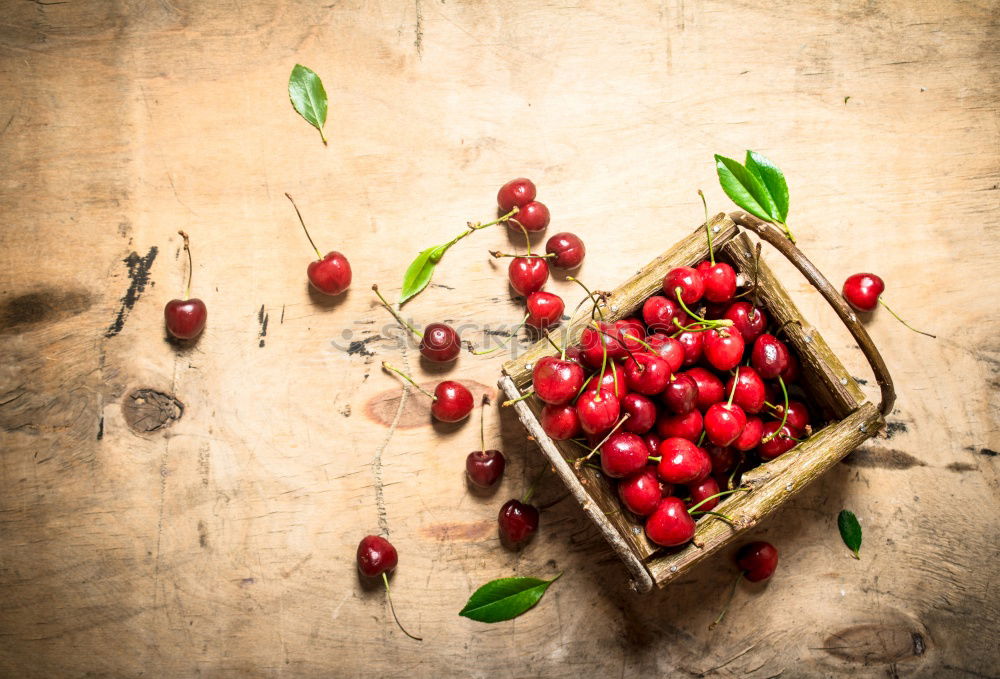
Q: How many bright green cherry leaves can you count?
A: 6